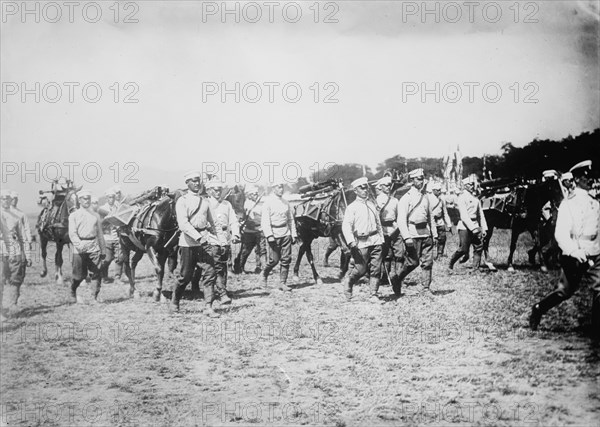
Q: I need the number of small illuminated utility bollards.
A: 0